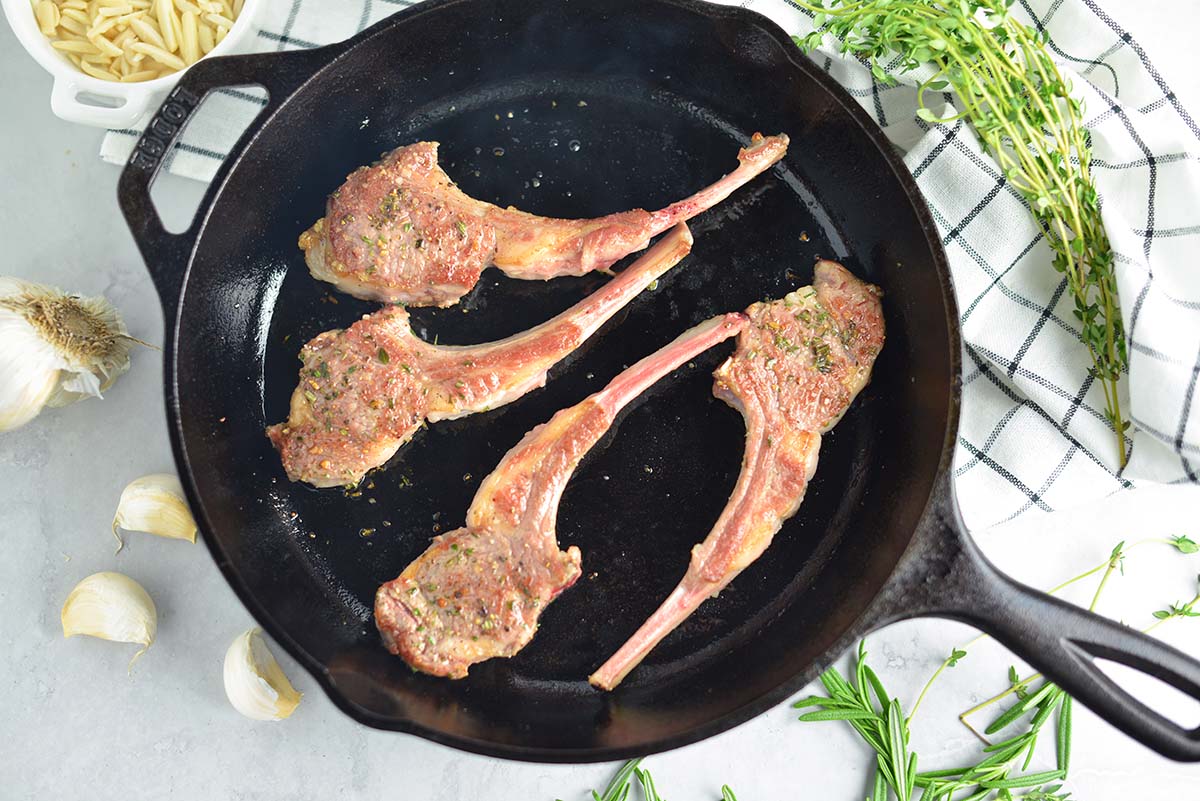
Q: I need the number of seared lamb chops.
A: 4